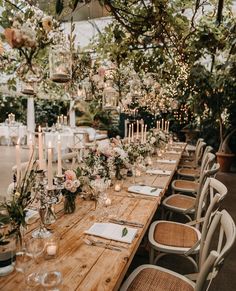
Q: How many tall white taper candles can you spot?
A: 15